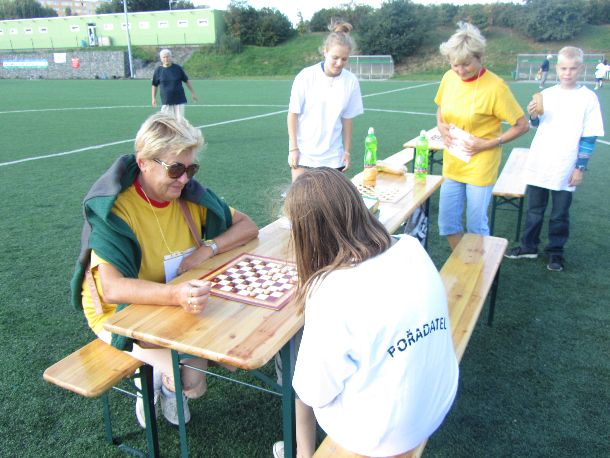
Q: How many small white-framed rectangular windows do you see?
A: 11